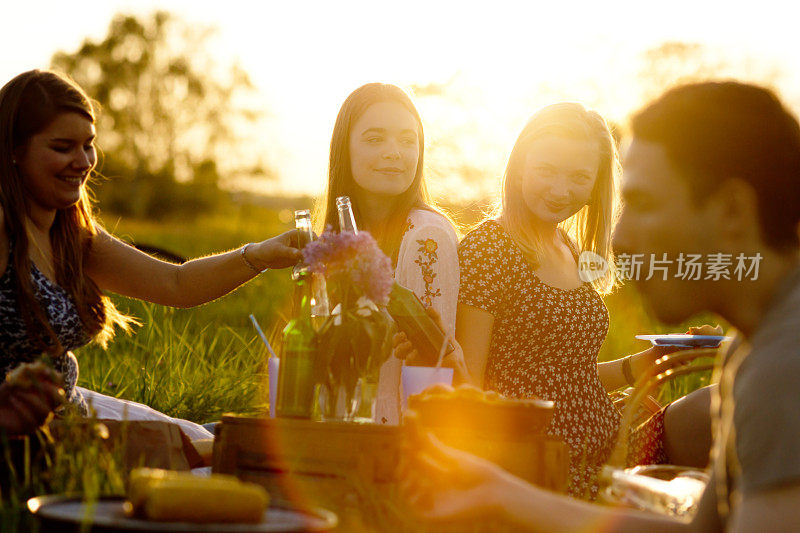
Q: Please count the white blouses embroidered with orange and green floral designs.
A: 1